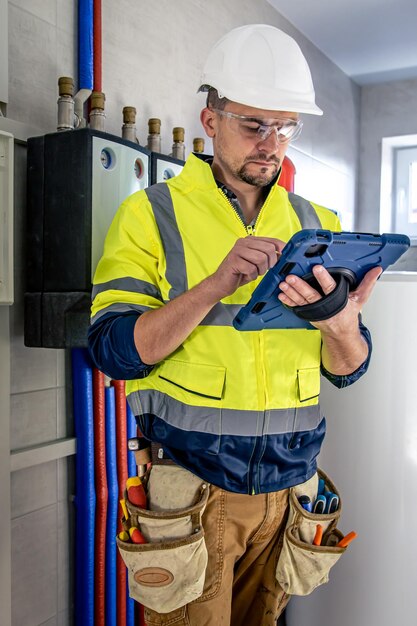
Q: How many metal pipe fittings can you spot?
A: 6